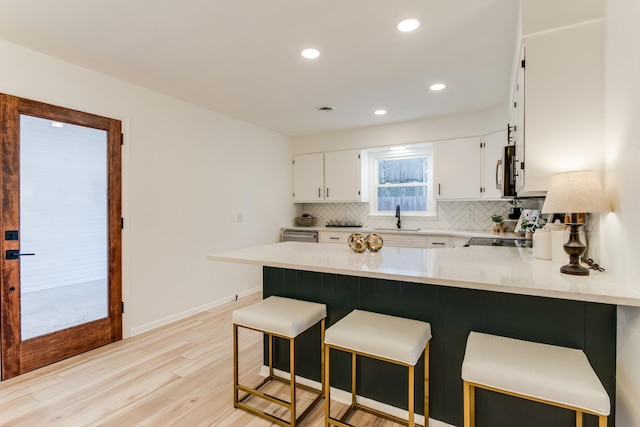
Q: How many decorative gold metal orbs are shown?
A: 2